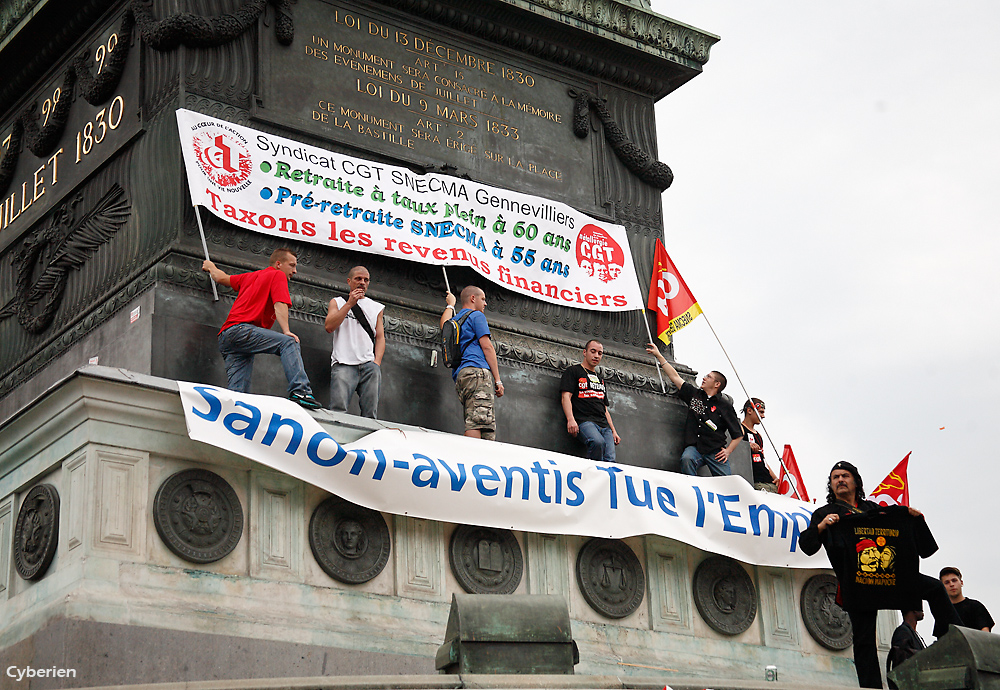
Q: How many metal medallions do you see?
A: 7